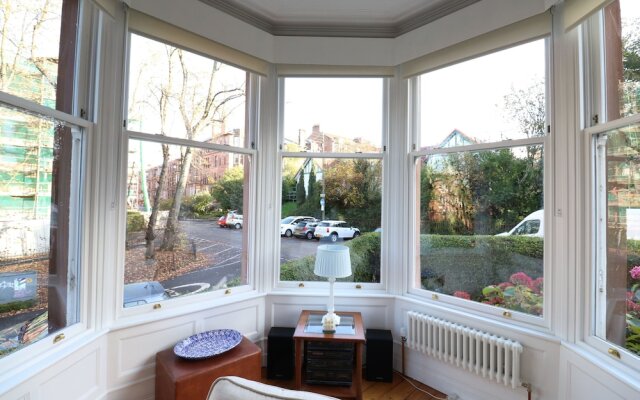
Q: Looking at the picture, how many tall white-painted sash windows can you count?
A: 5